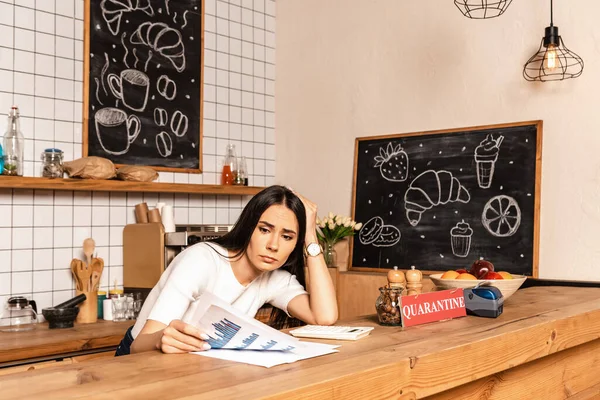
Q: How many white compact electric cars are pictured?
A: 0